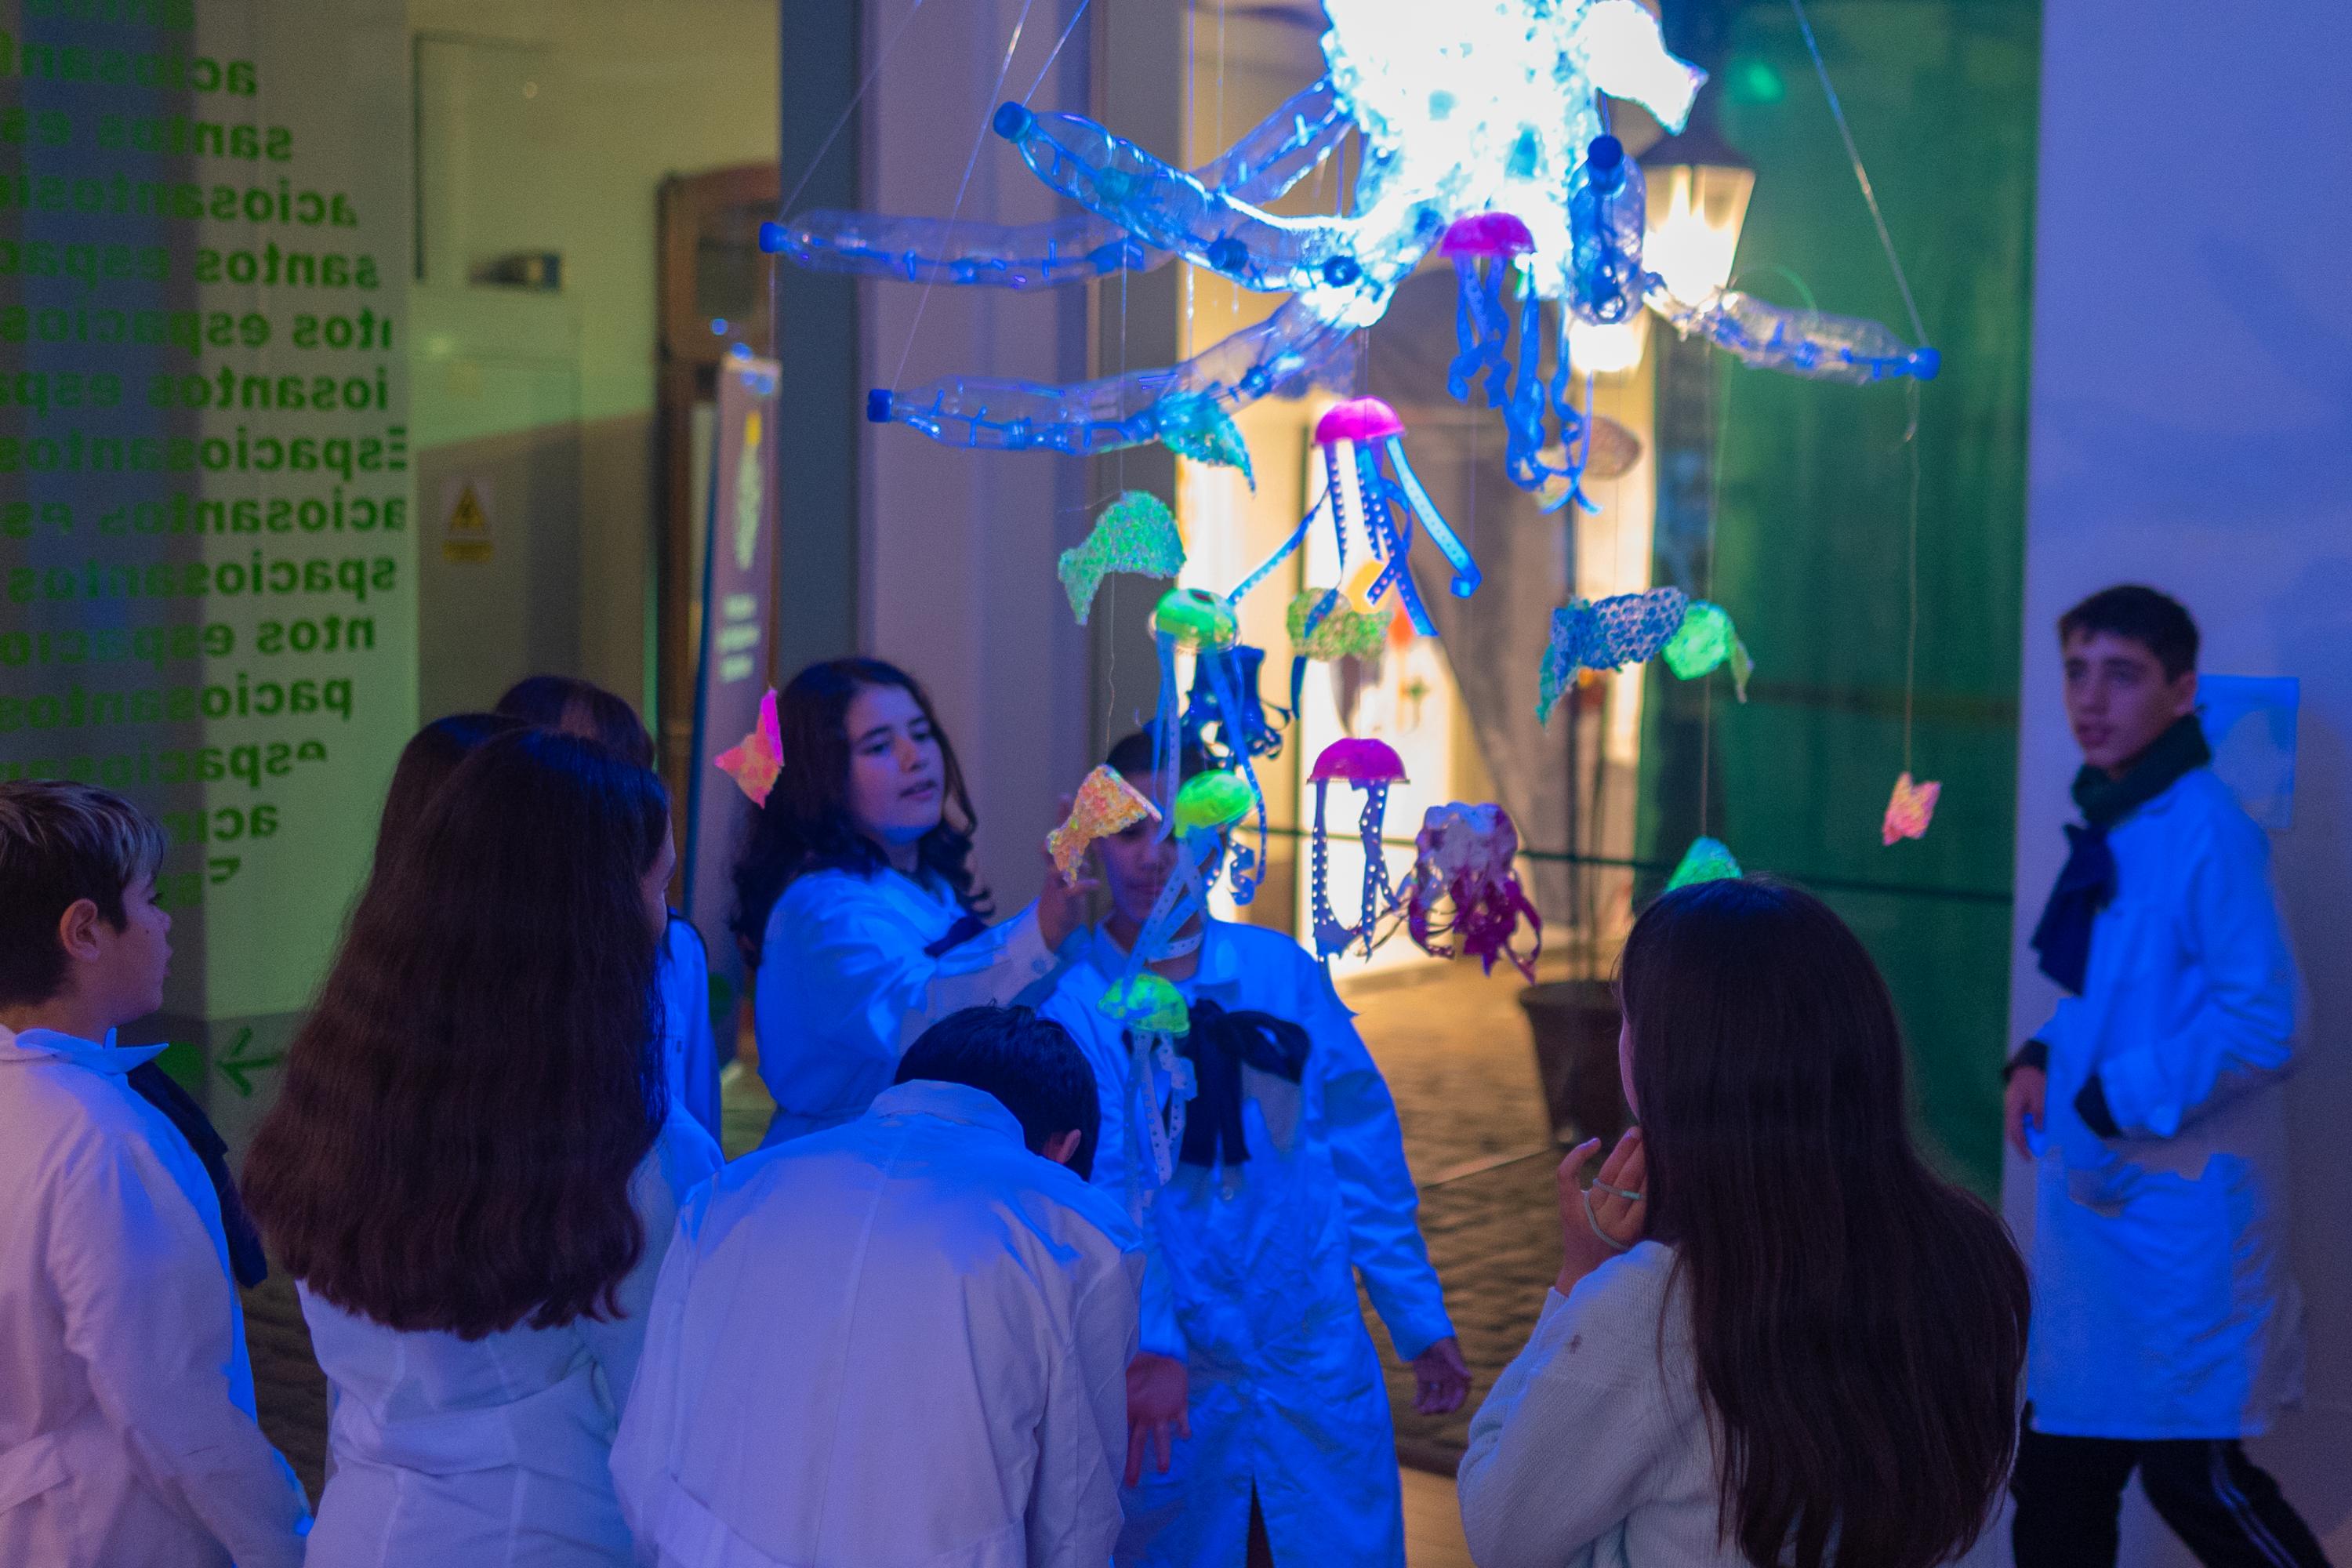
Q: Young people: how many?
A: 9